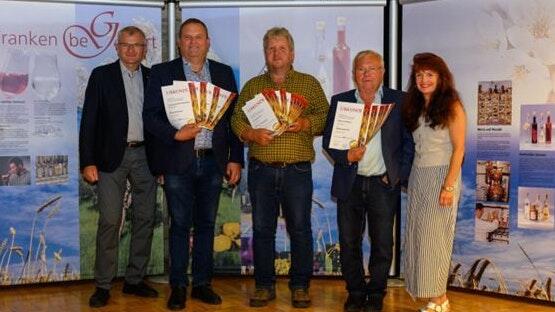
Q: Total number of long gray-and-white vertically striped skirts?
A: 1